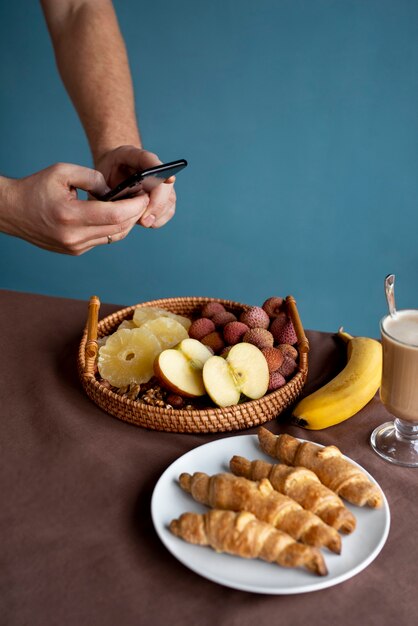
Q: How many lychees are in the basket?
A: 14